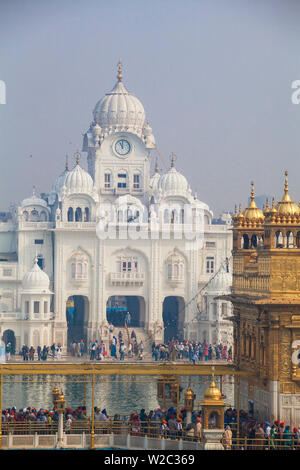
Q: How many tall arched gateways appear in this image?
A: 3